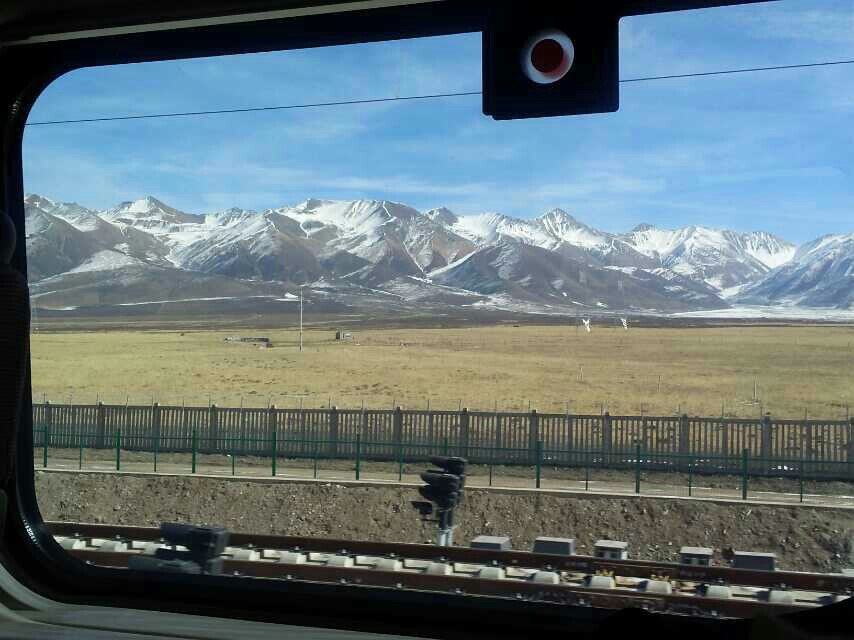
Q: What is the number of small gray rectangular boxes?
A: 5